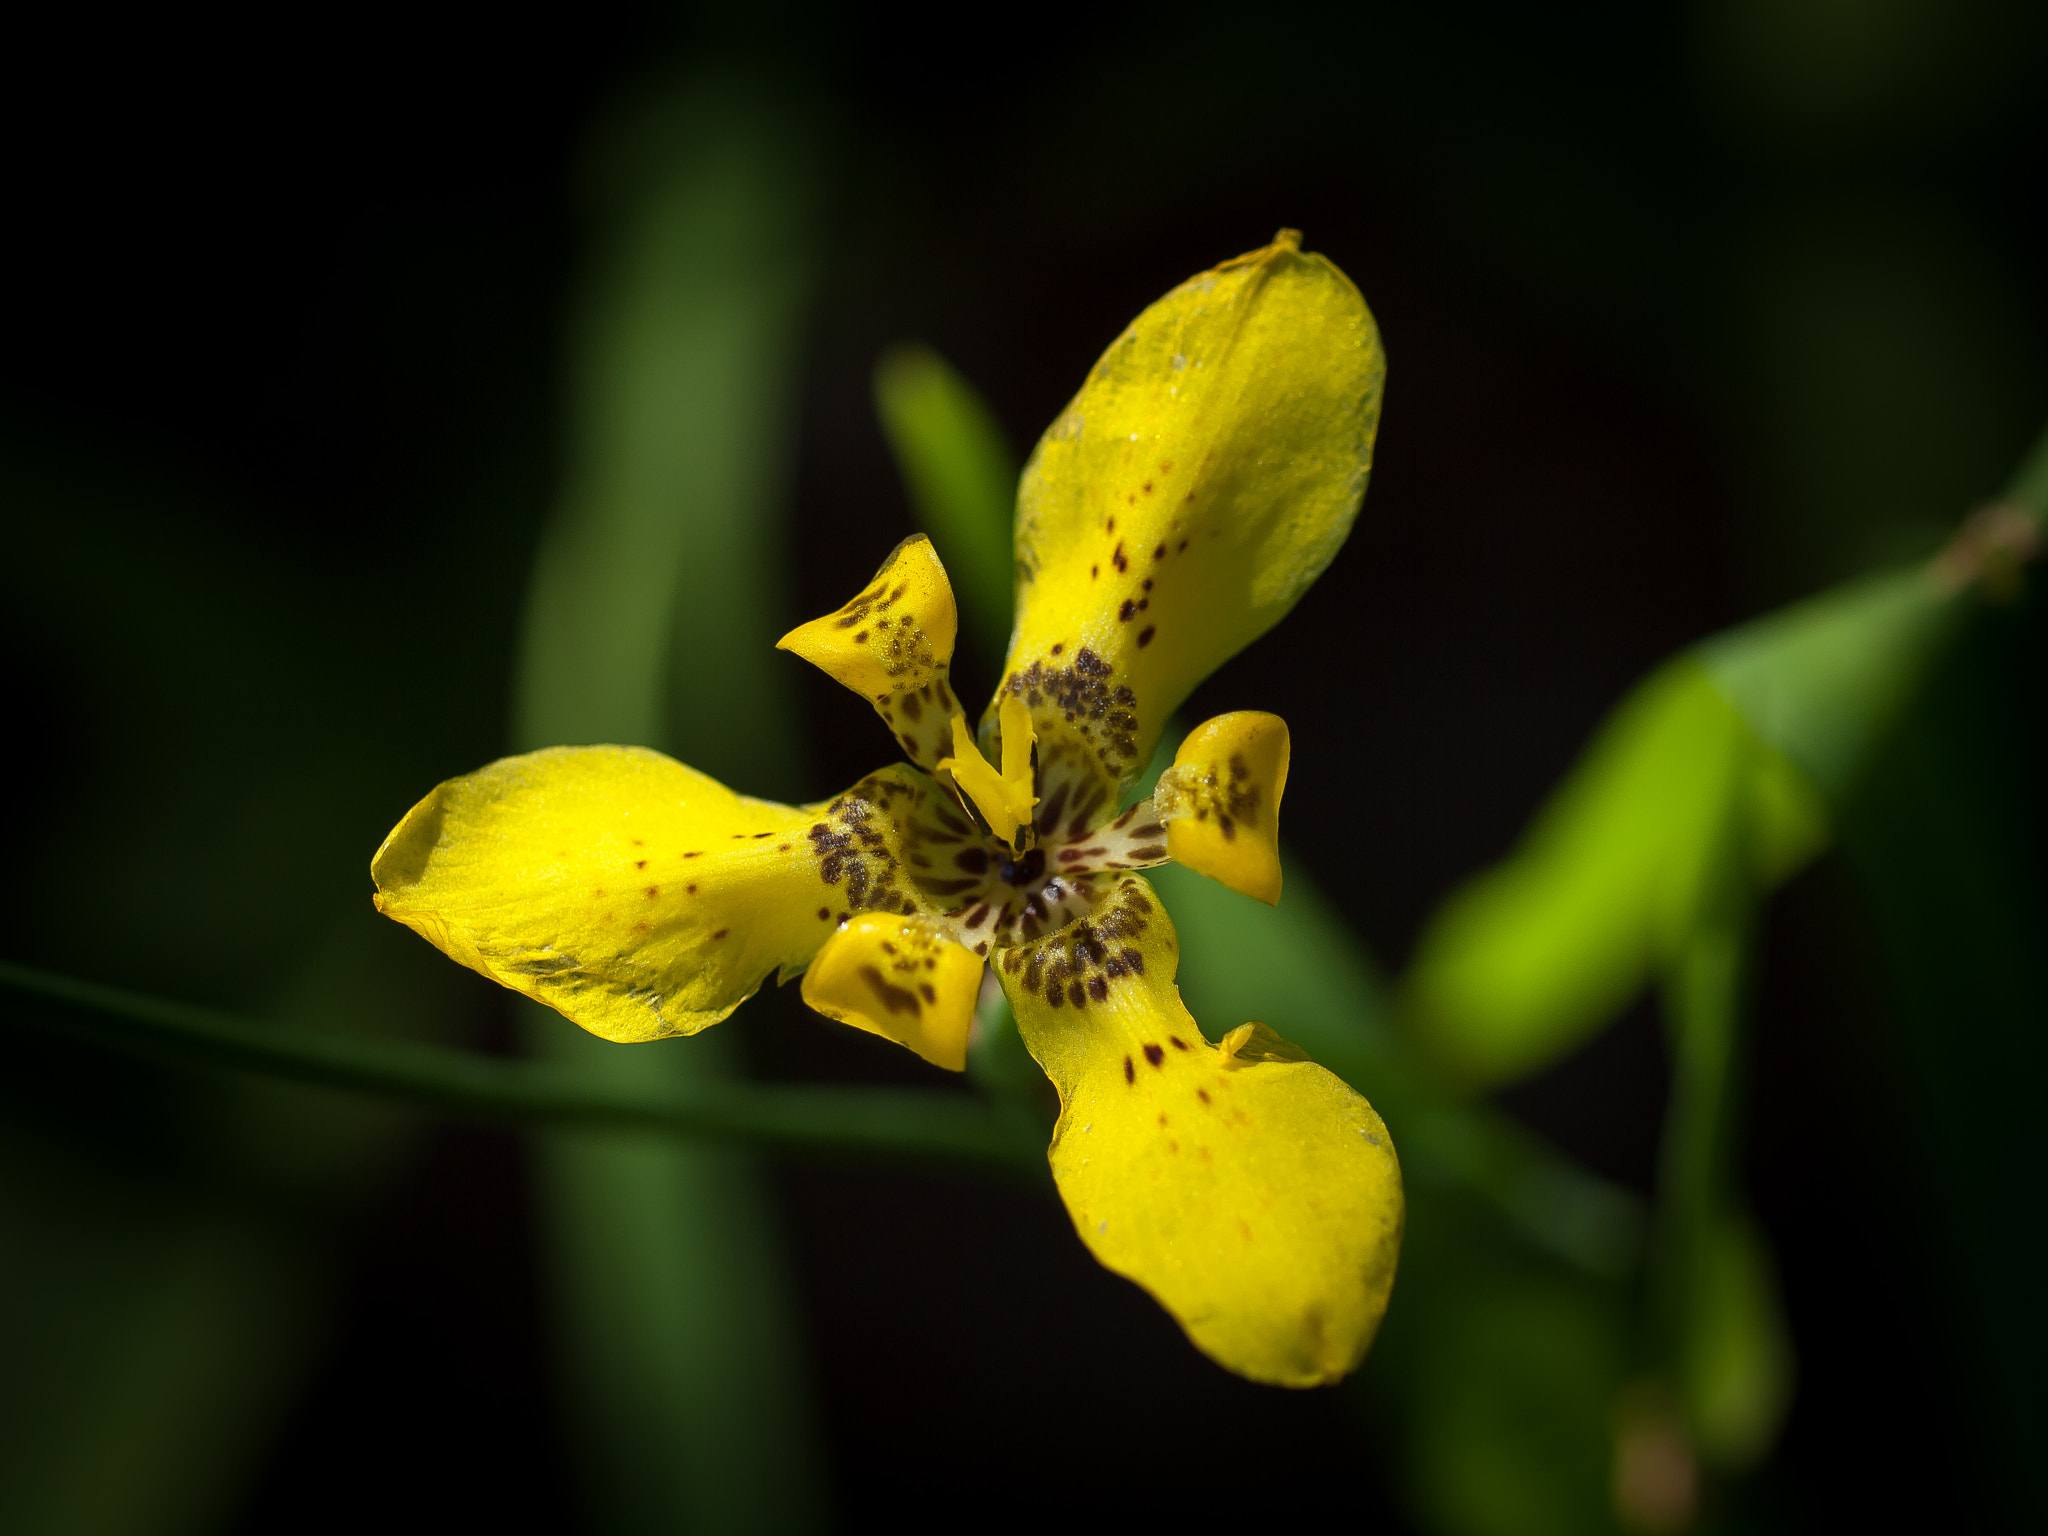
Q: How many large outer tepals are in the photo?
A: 3